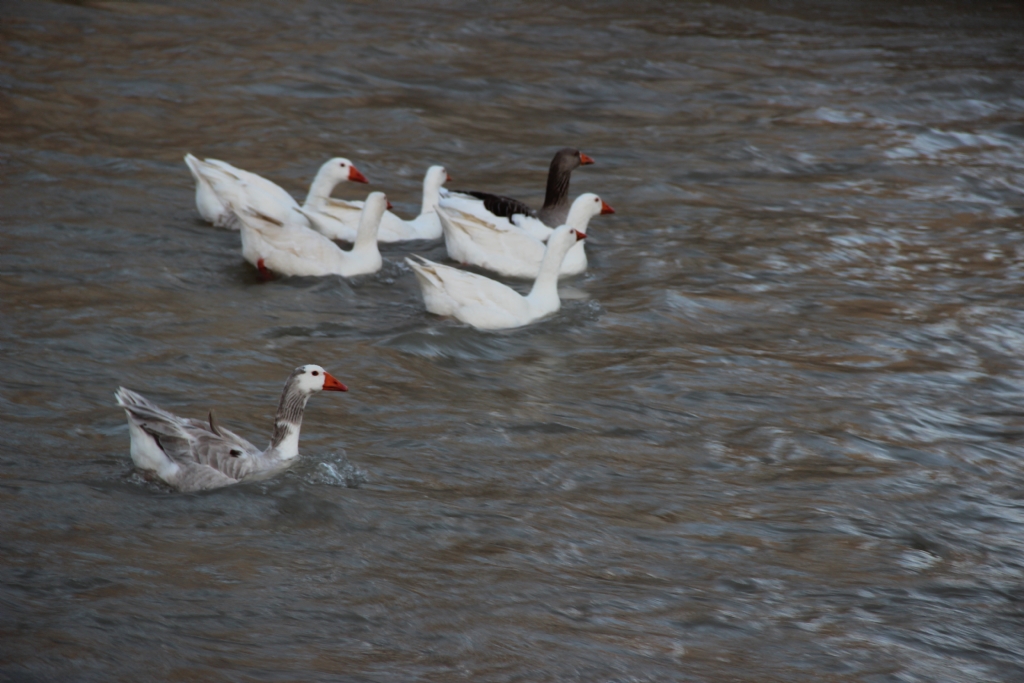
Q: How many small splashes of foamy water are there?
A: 1